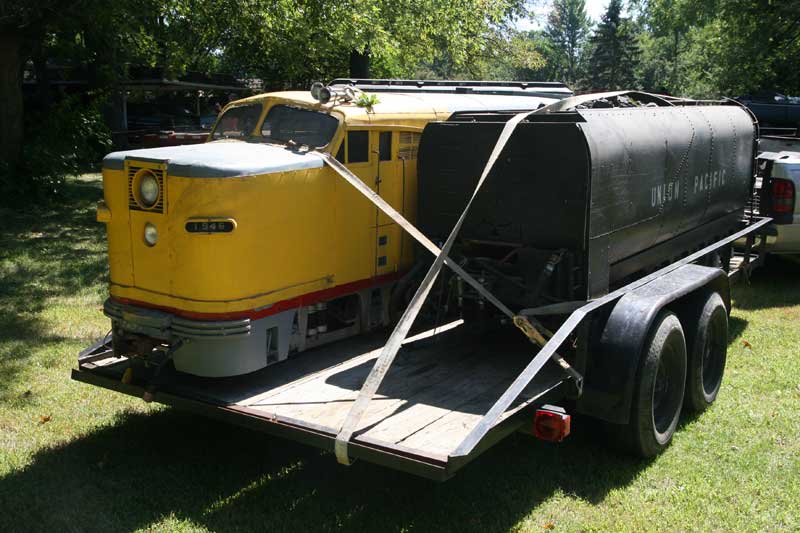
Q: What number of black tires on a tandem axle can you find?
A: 2